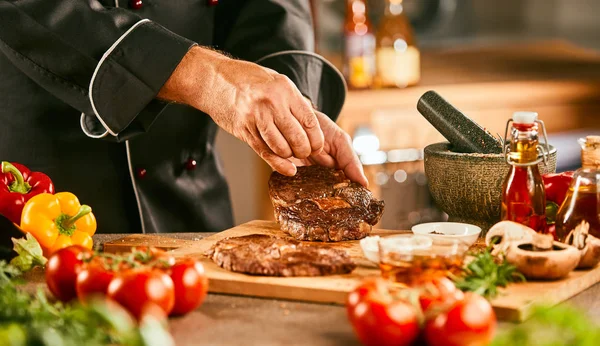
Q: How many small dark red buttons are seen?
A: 4